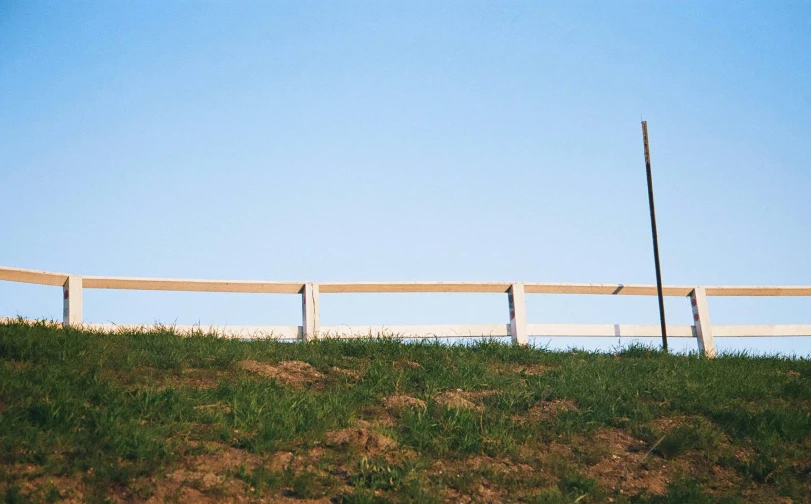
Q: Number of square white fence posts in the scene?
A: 4